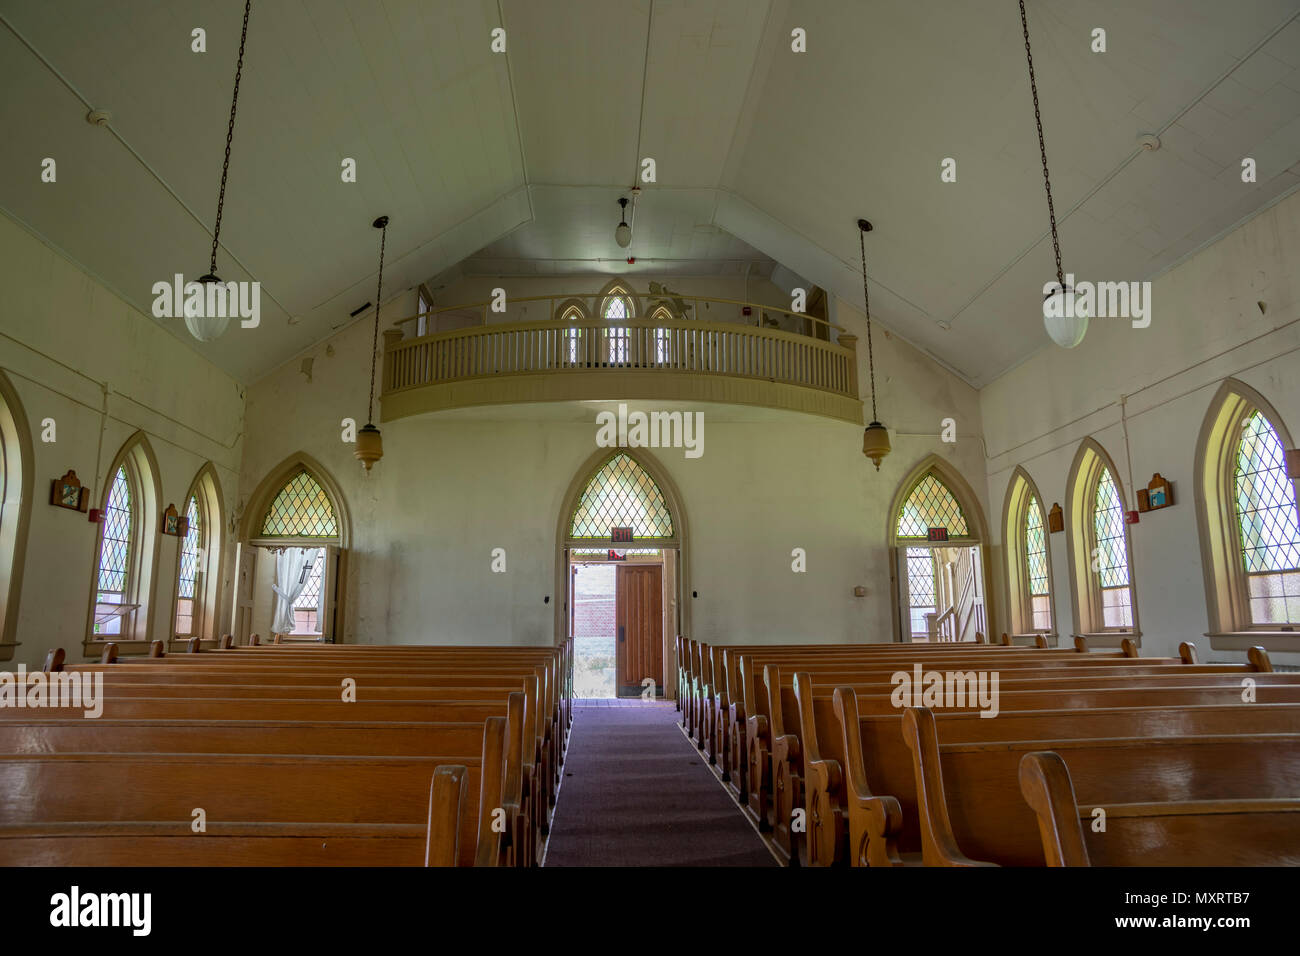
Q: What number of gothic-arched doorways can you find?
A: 3